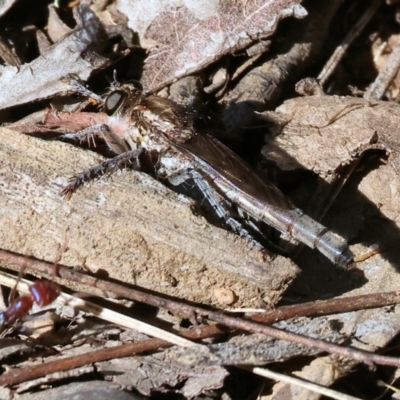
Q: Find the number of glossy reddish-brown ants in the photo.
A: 1